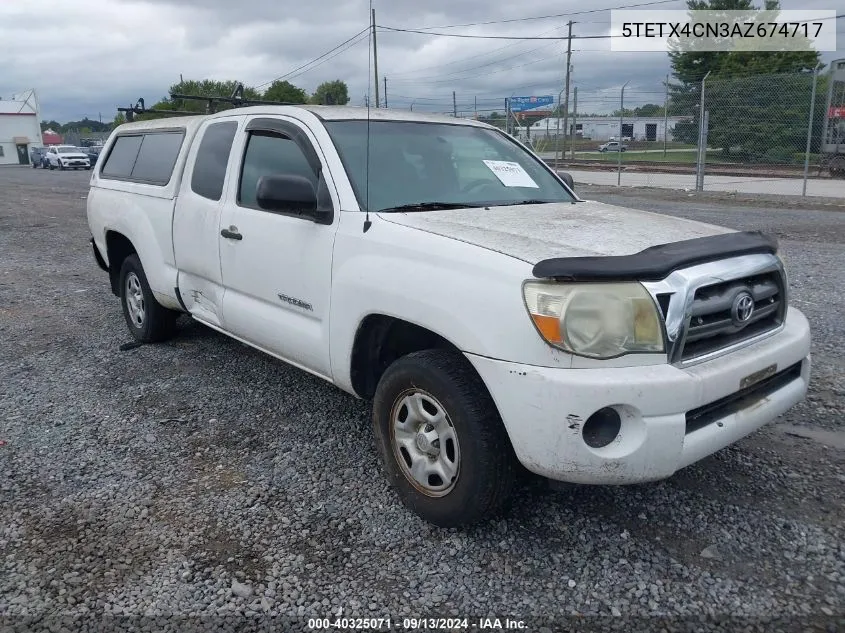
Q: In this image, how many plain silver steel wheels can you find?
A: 2